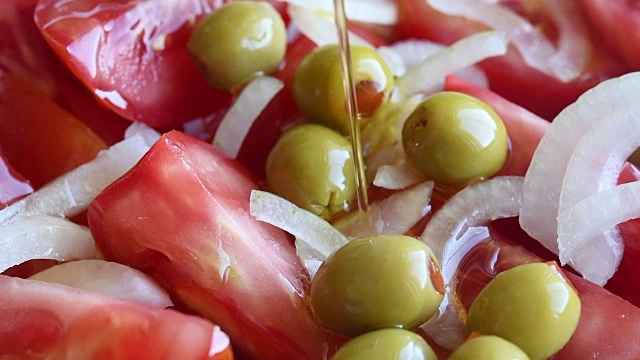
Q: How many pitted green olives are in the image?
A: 8